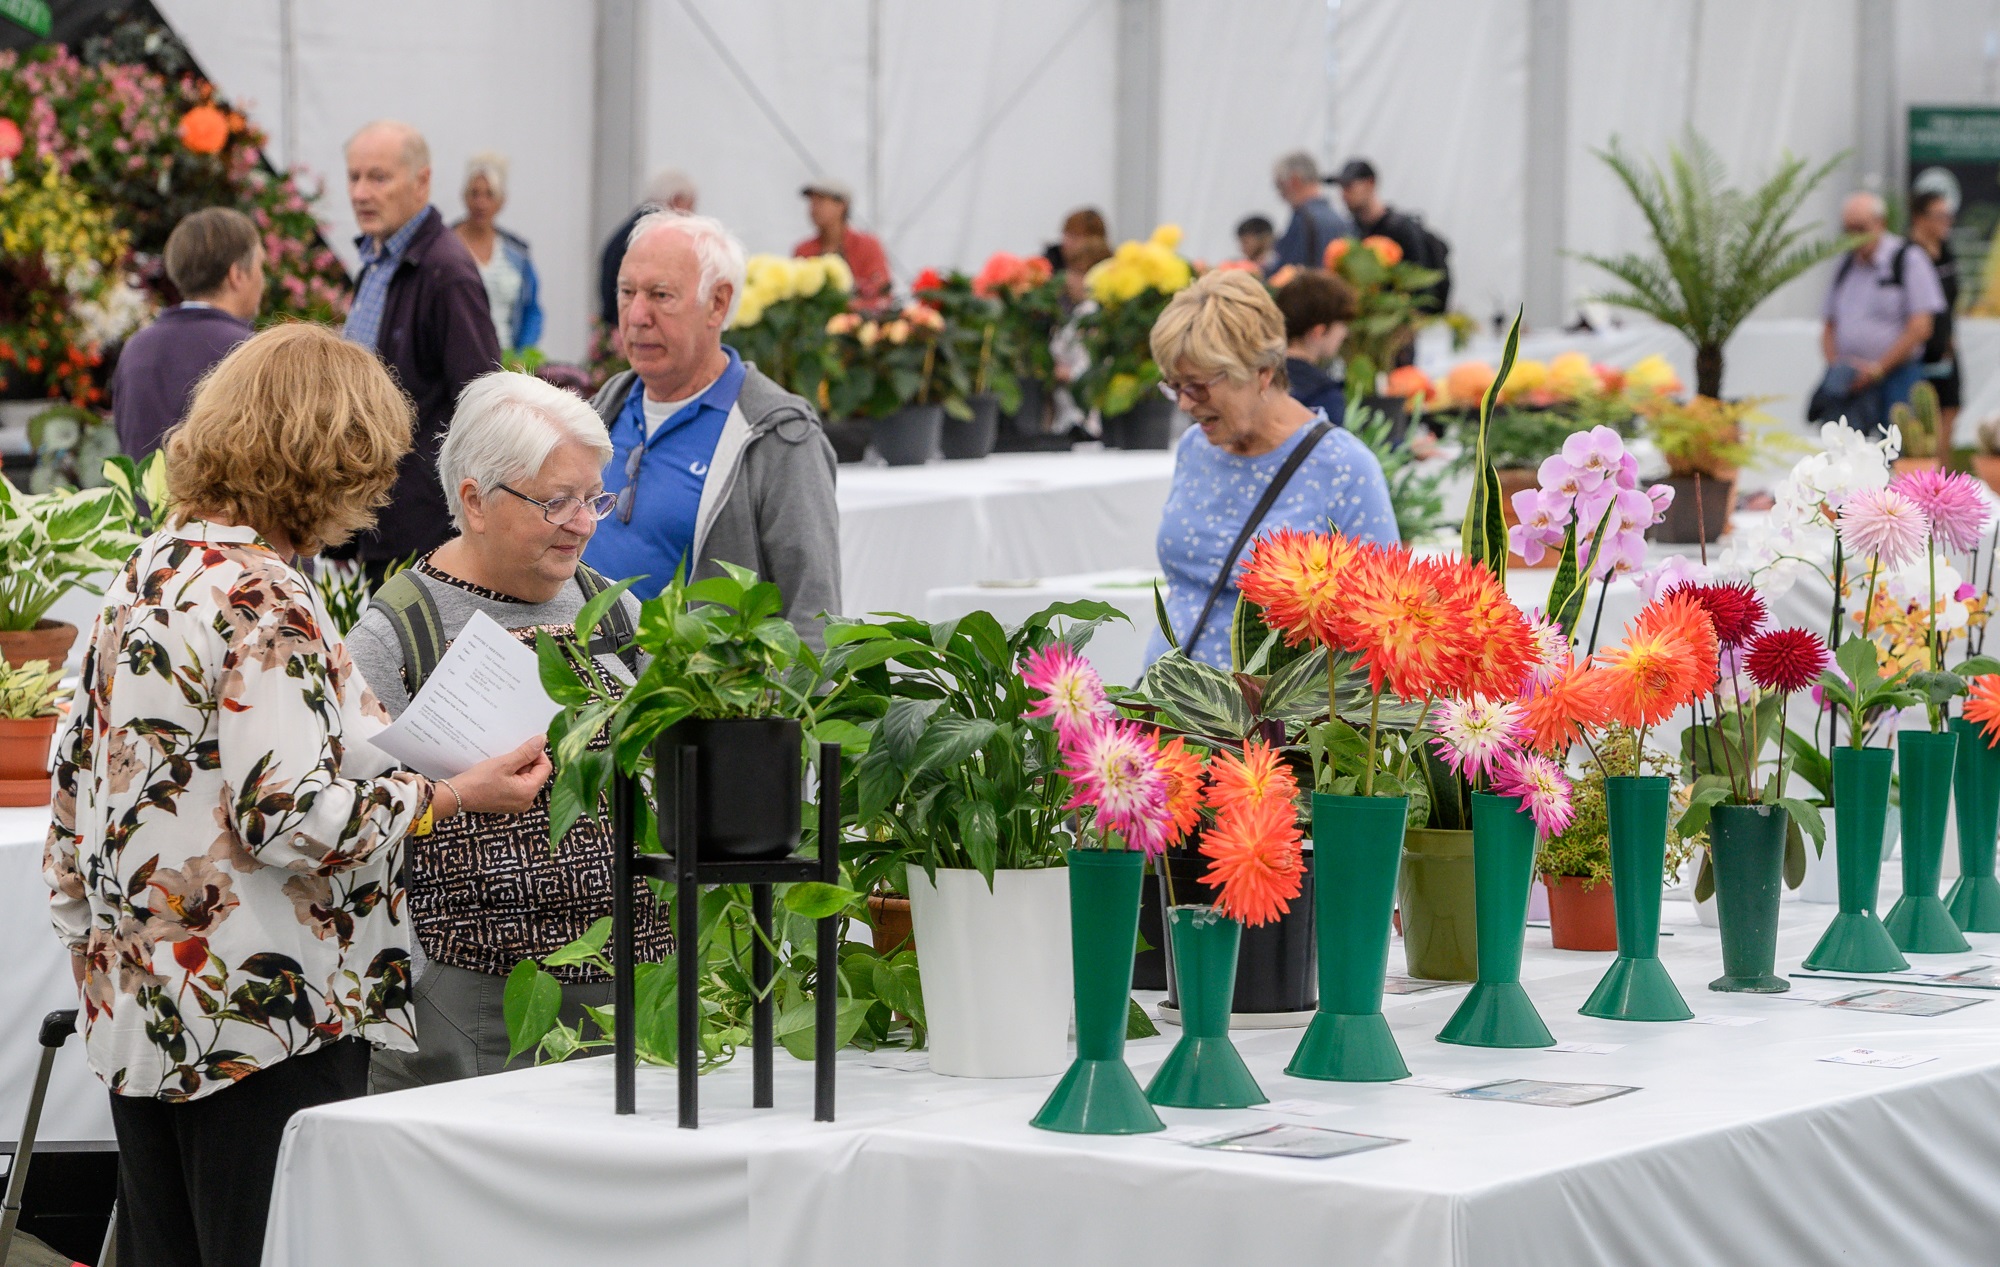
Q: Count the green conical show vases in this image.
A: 9